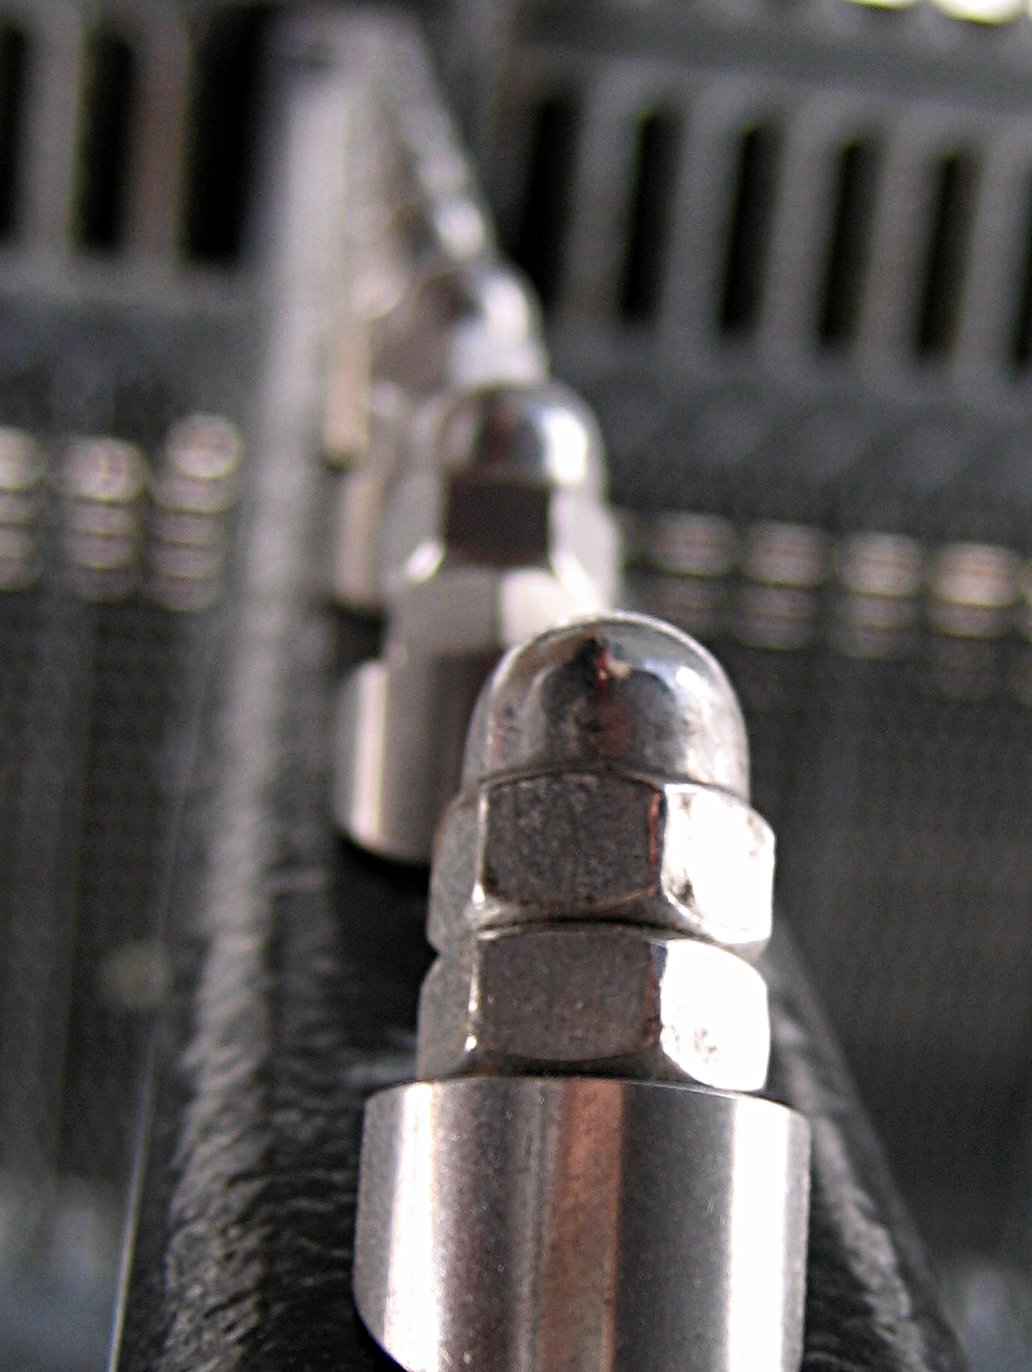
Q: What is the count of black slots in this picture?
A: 9